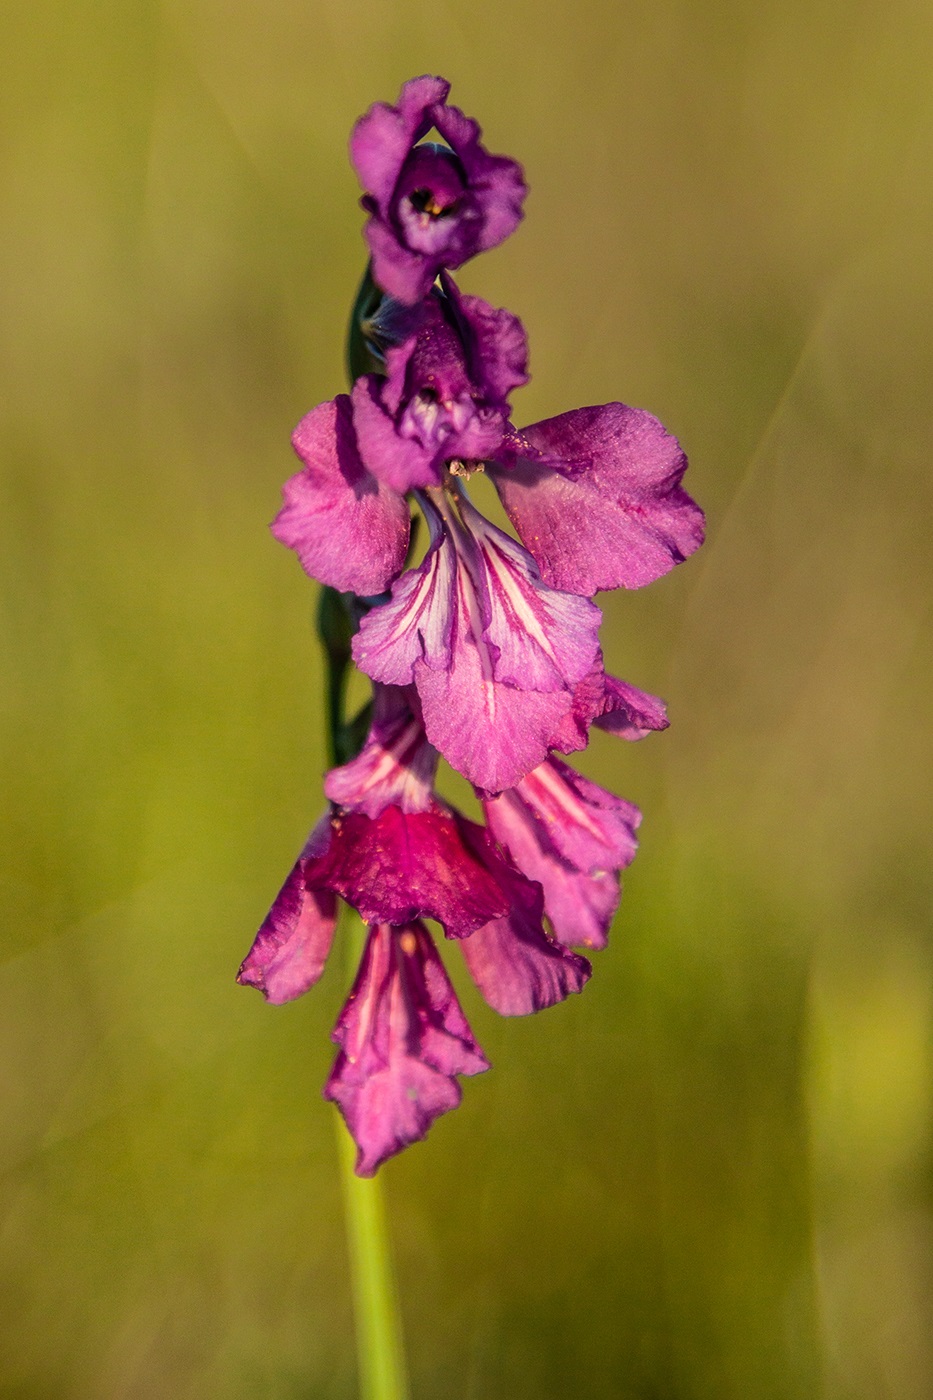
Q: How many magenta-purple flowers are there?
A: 5